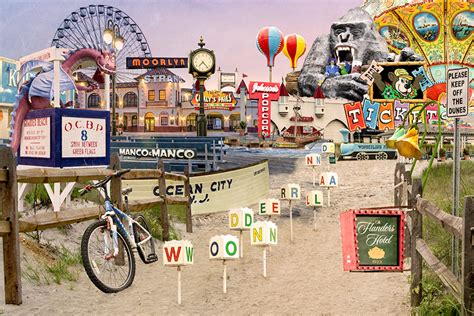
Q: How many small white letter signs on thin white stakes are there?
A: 10